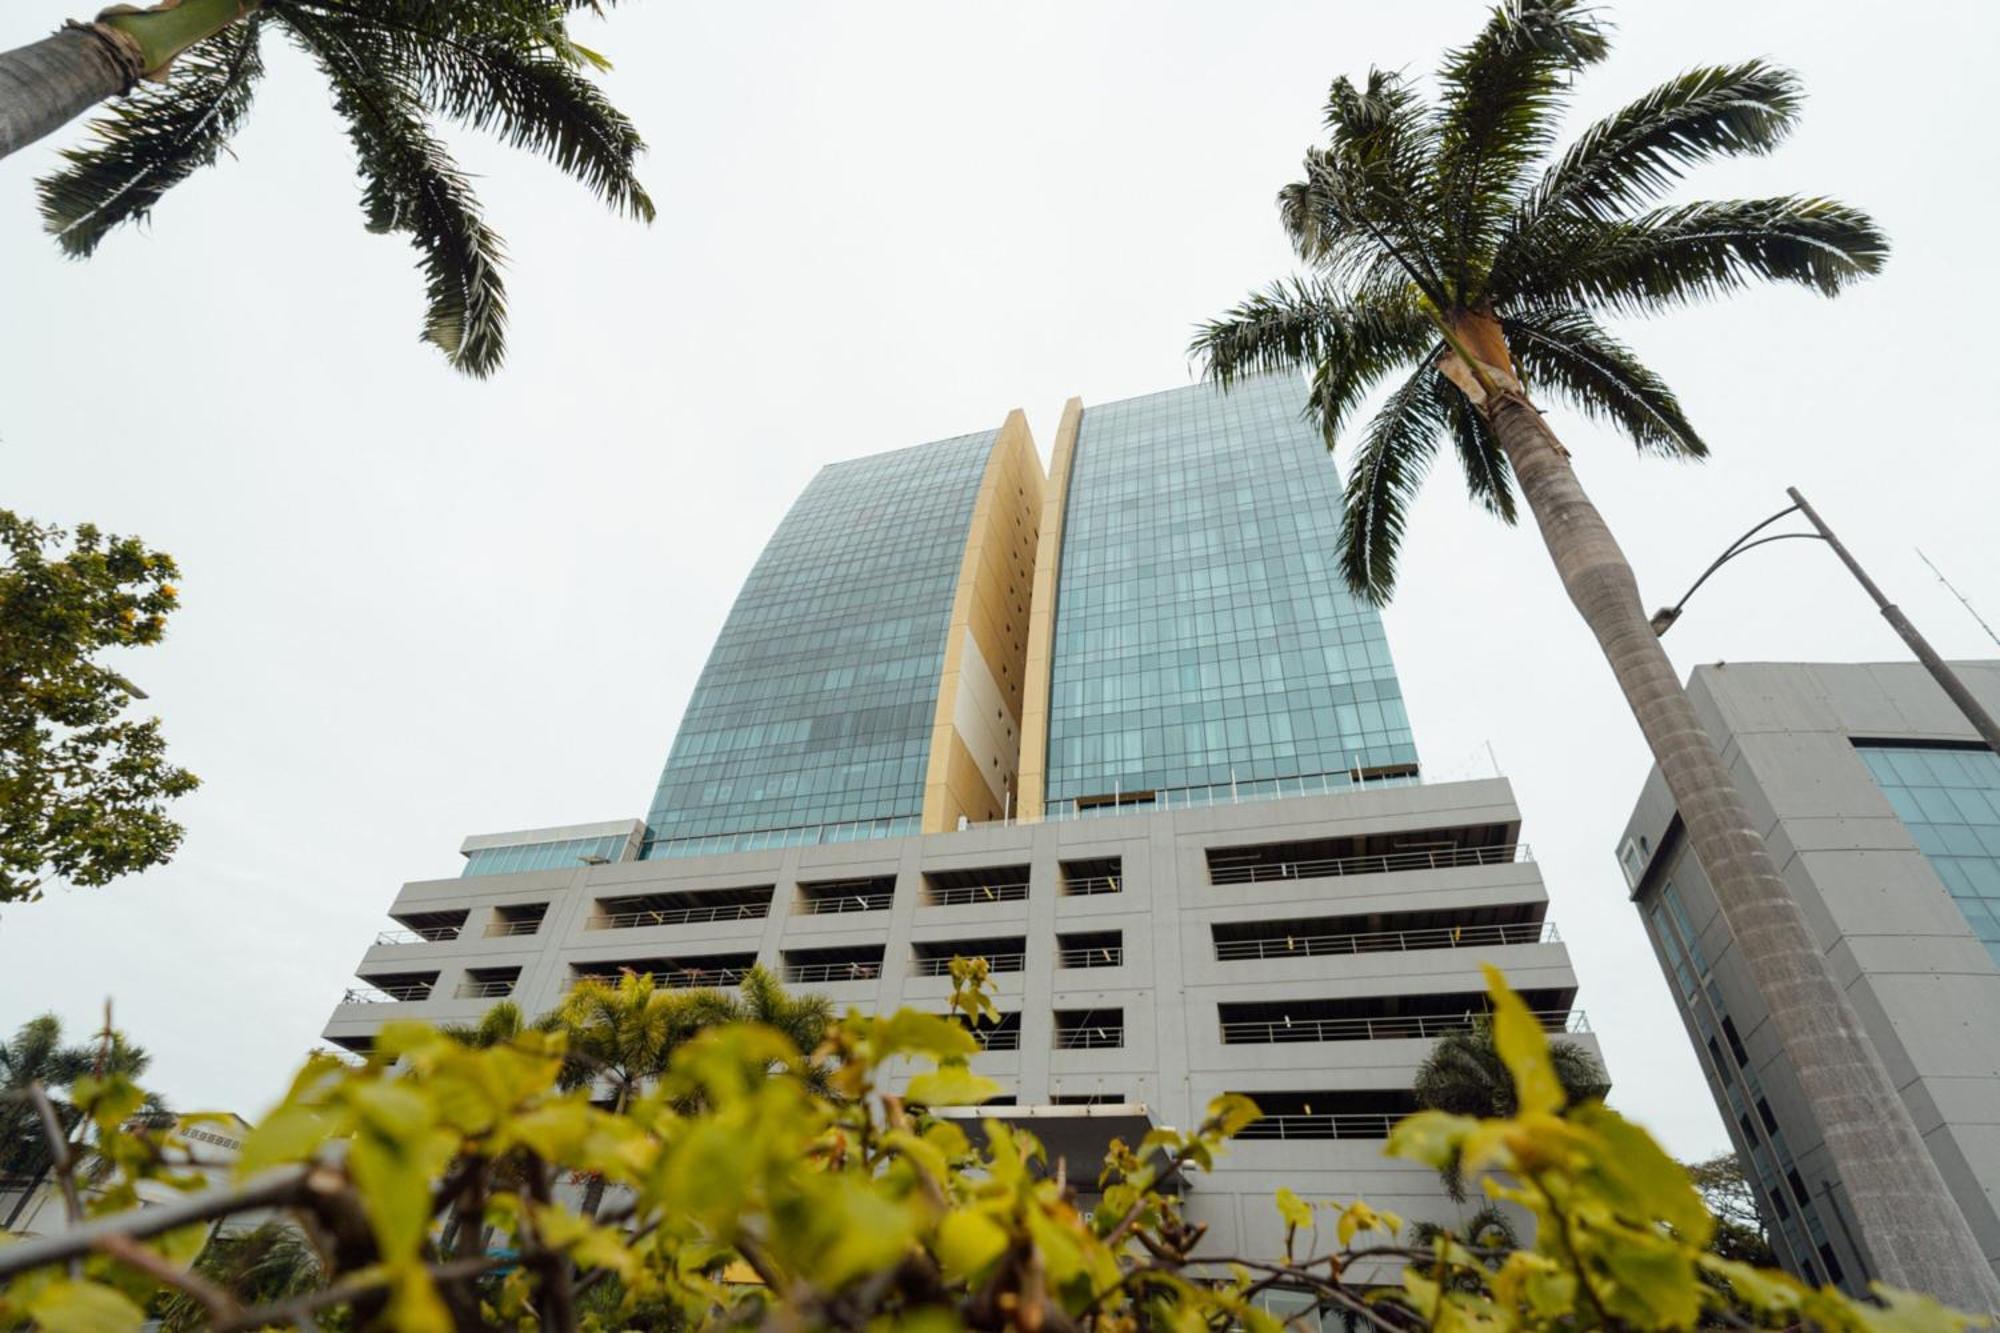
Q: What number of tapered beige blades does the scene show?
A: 2